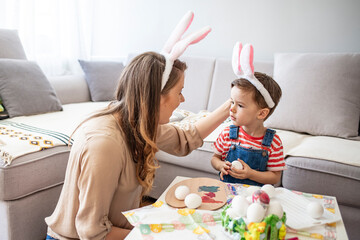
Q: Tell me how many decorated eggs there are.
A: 1